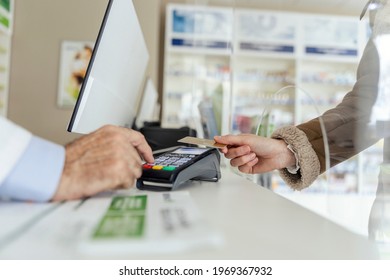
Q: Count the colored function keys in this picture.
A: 3